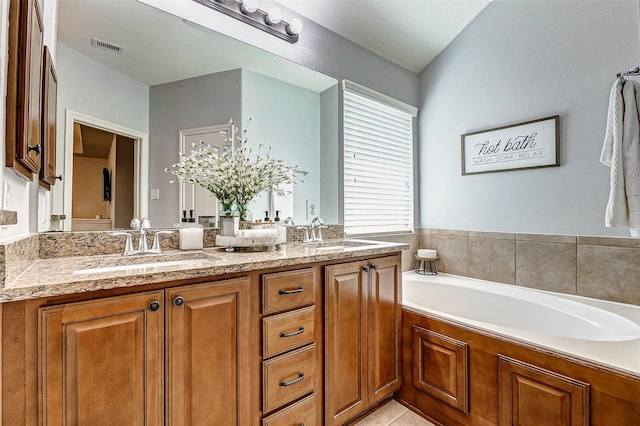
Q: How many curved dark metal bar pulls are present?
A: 3